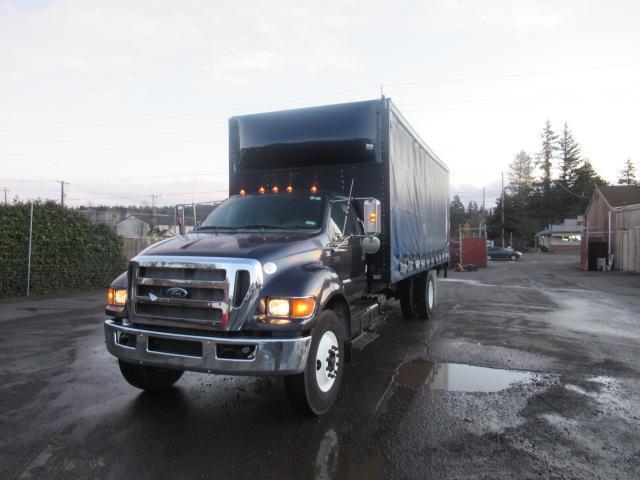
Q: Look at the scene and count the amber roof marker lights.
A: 5